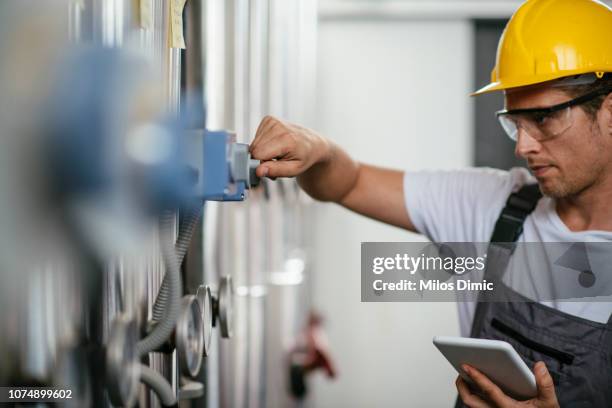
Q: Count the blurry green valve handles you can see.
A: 0